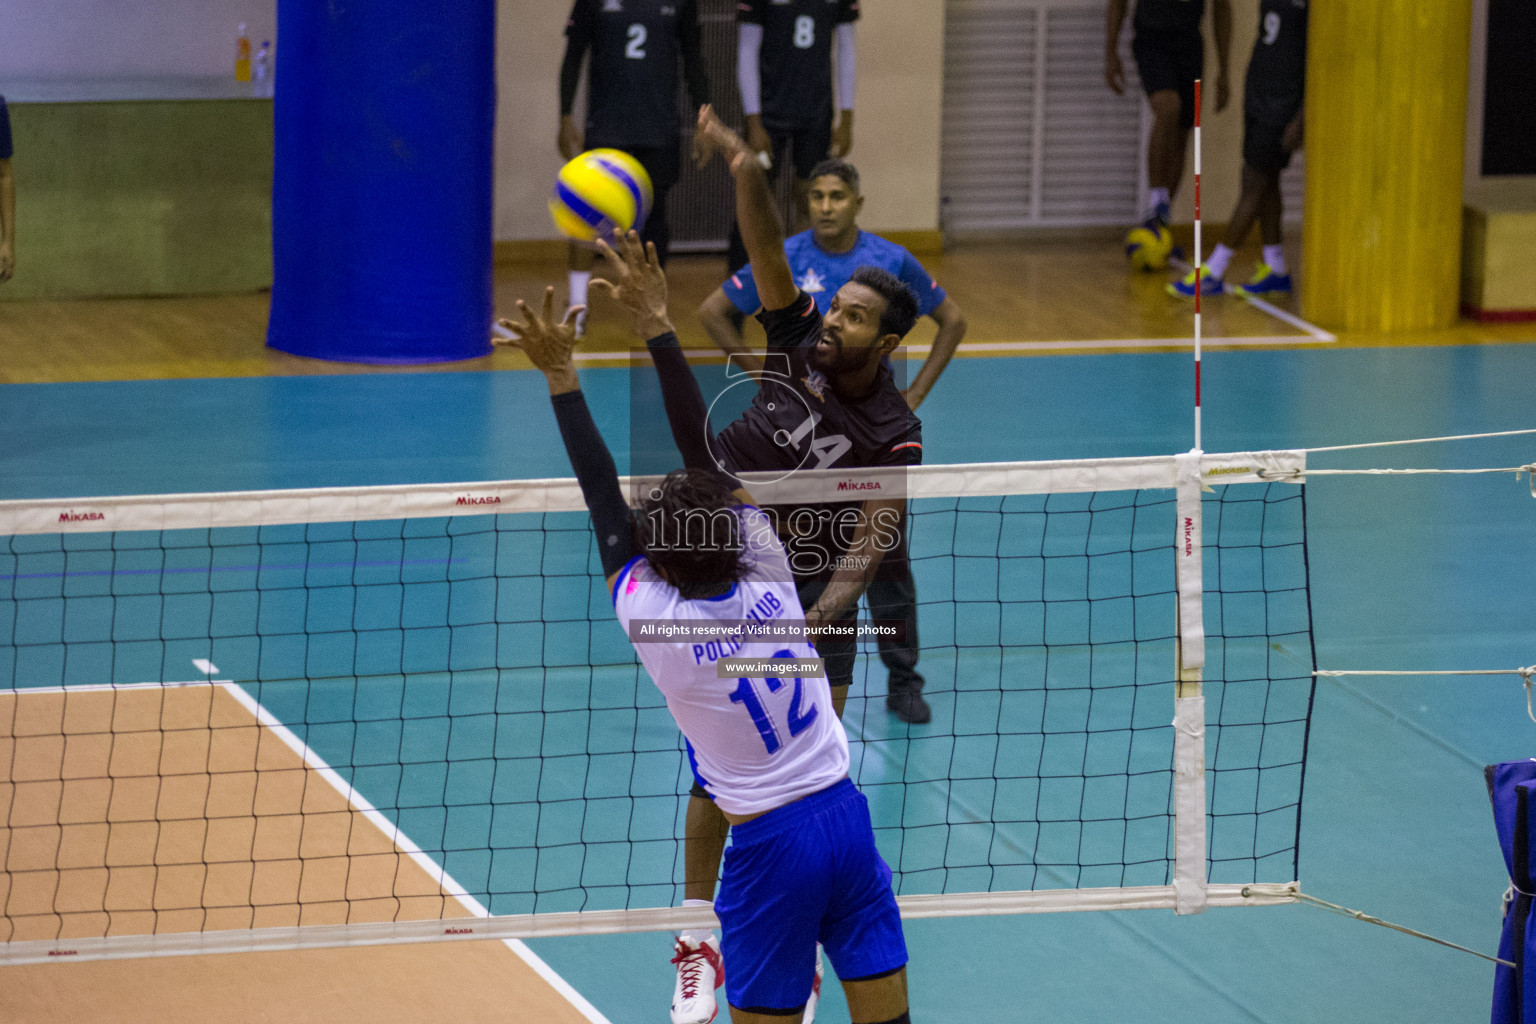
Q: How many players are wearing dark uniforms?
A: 5